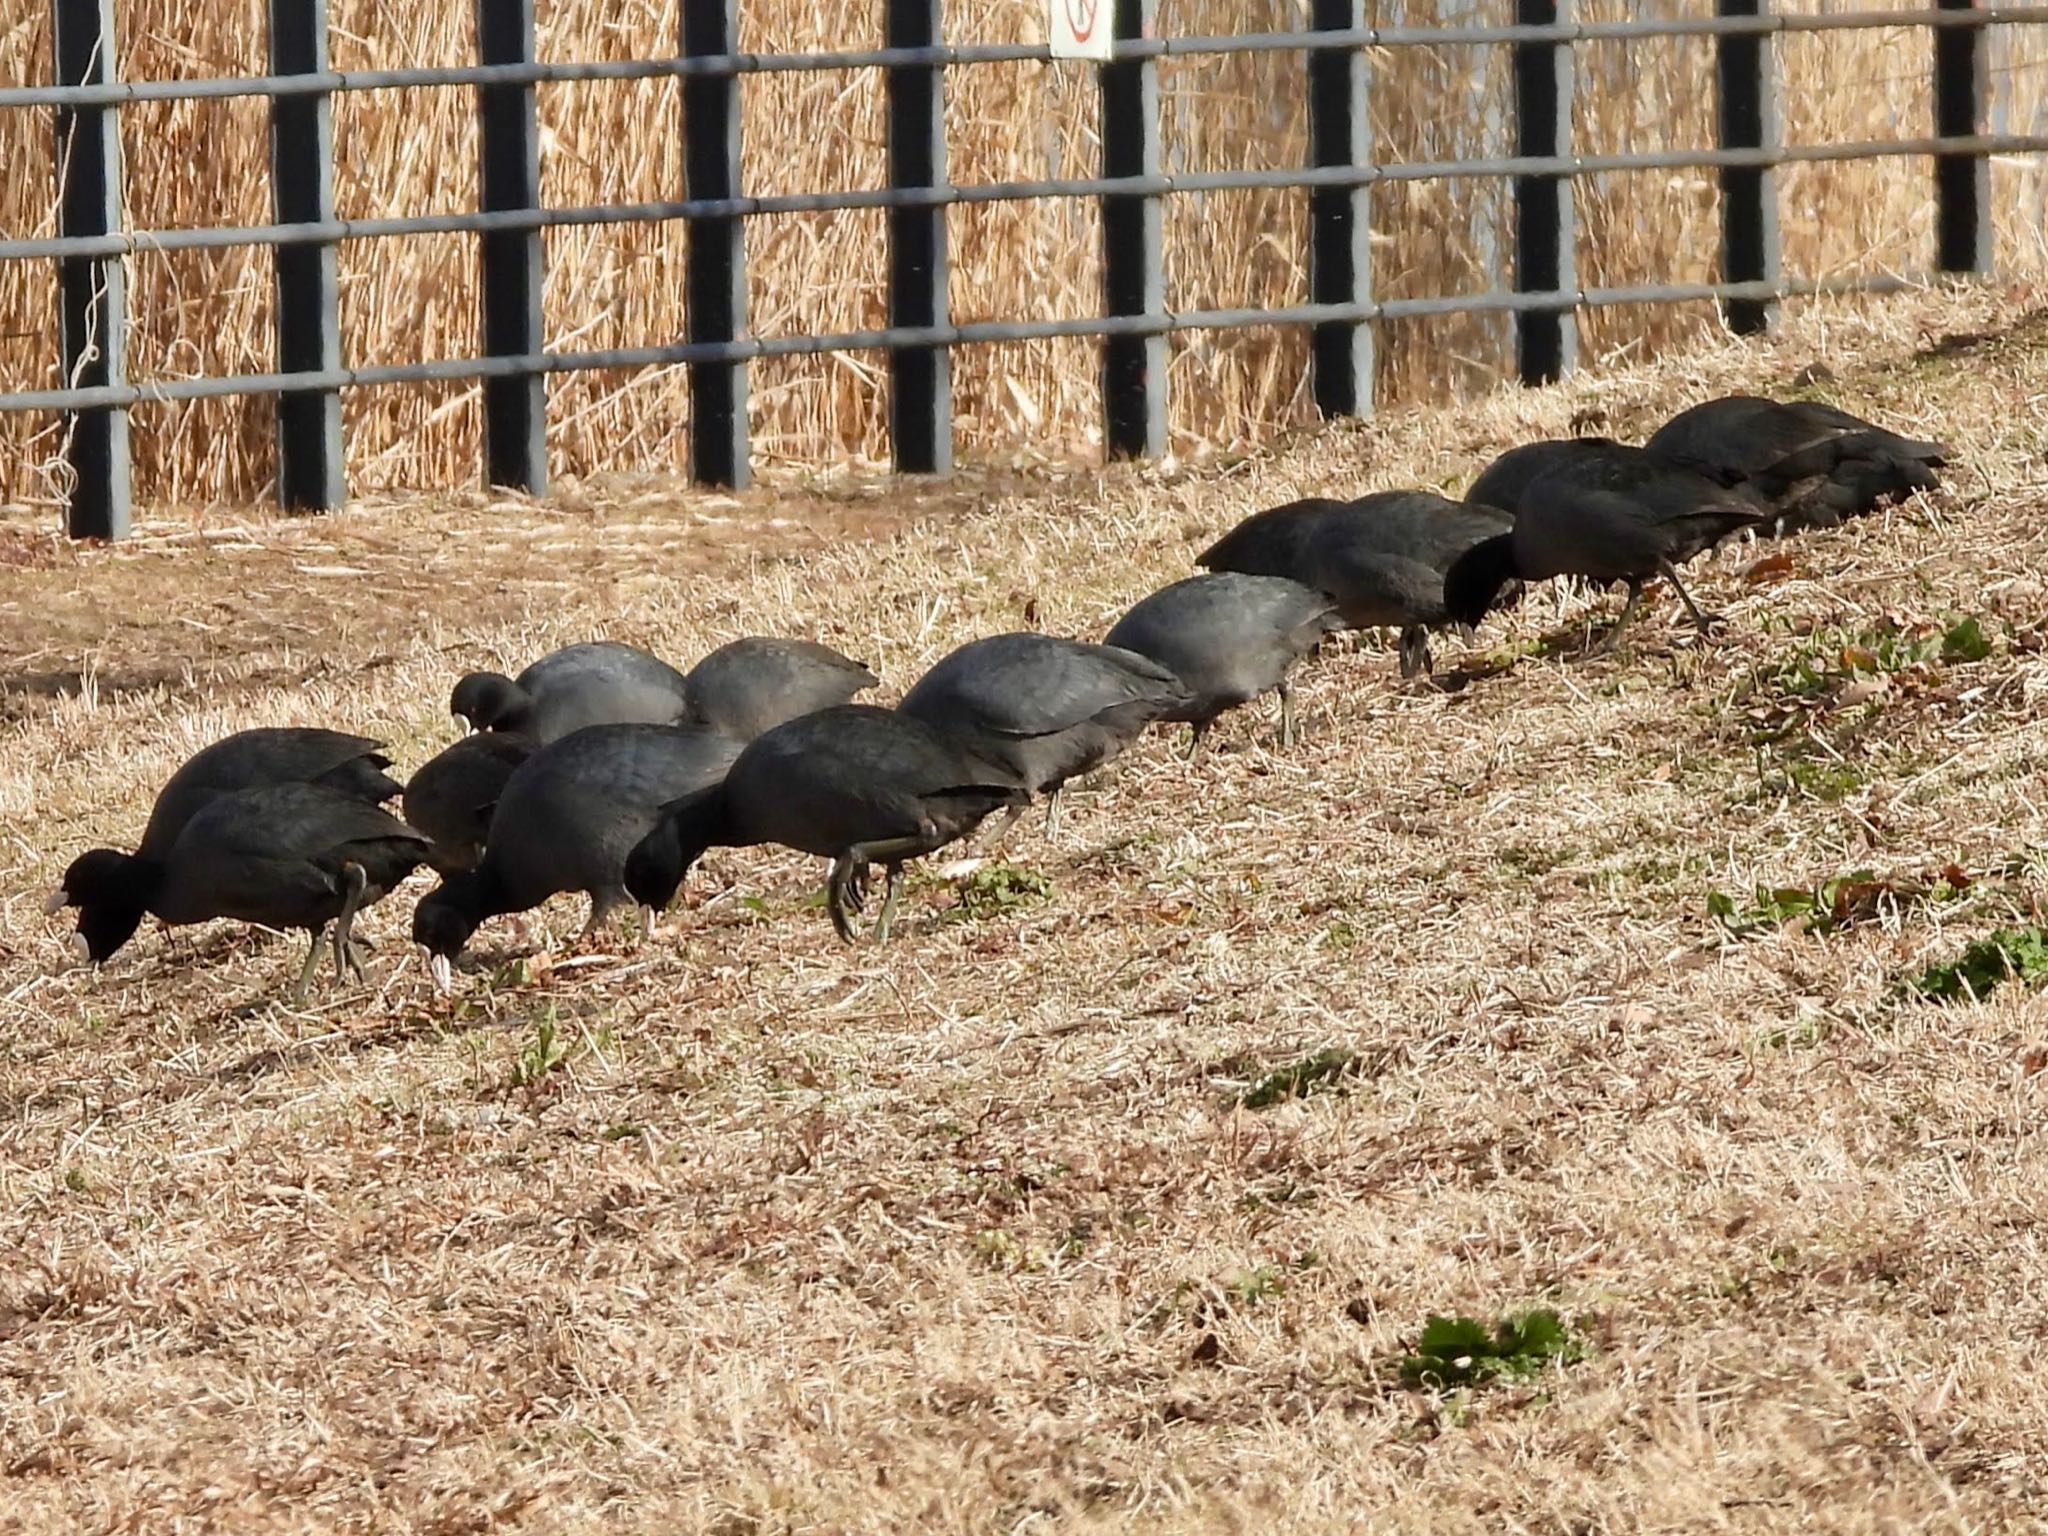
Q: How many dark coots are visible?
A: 15